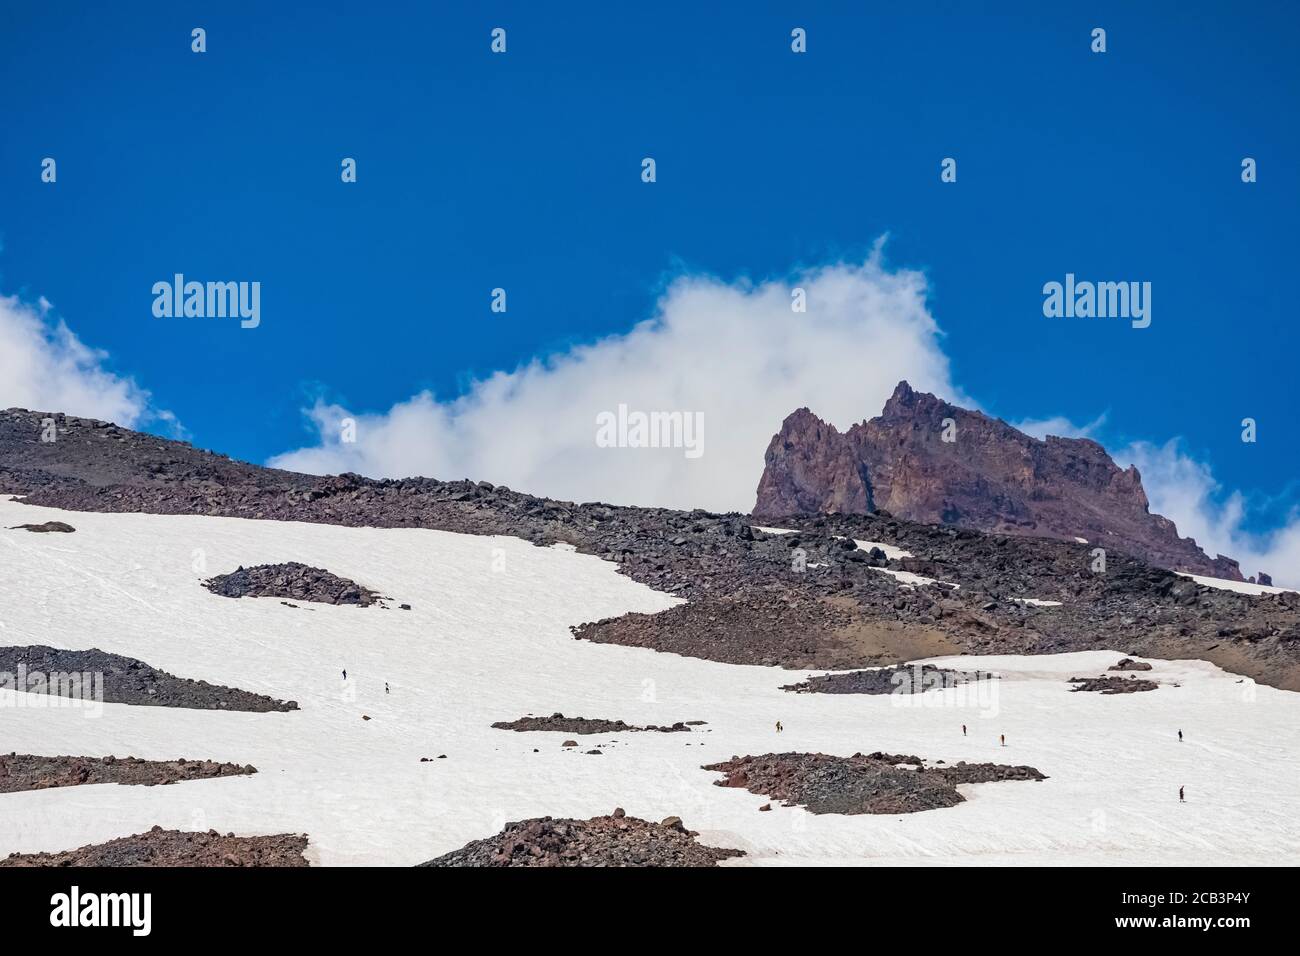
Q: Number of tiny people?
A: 7